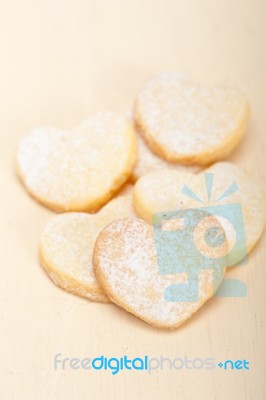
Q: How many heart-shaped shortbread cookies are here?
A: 6